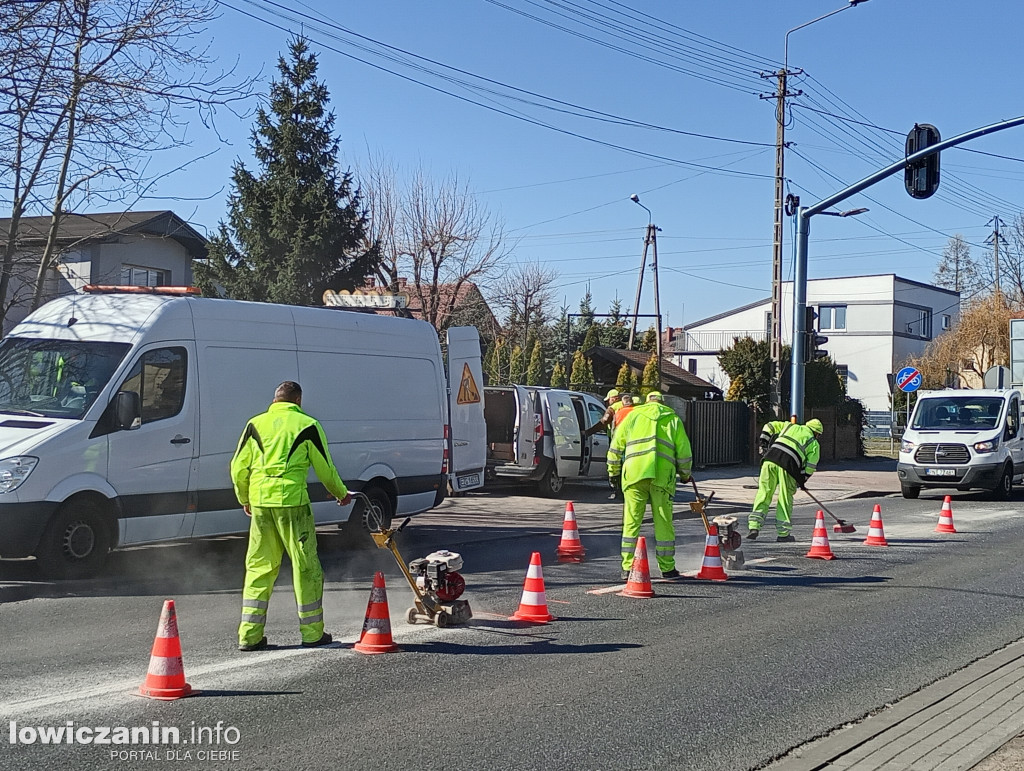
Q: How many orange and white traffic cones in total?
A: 9